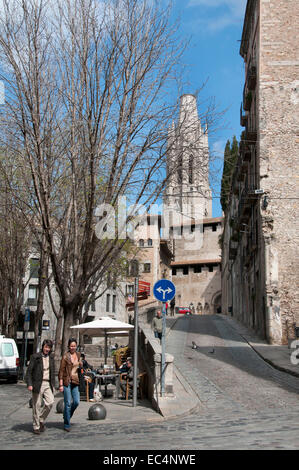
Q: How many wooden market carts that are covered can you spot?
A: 0